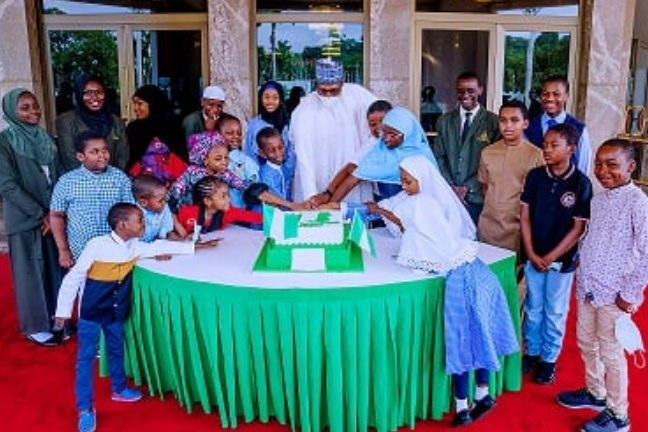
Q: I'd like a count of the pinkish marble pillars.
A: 4